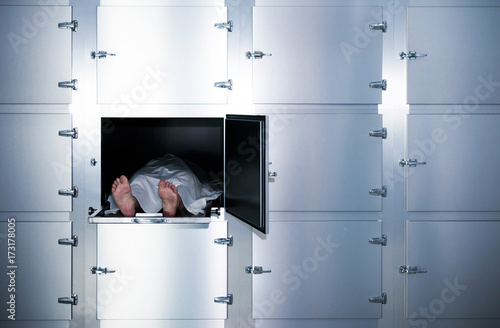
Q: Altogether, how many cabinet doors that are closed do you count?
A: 11